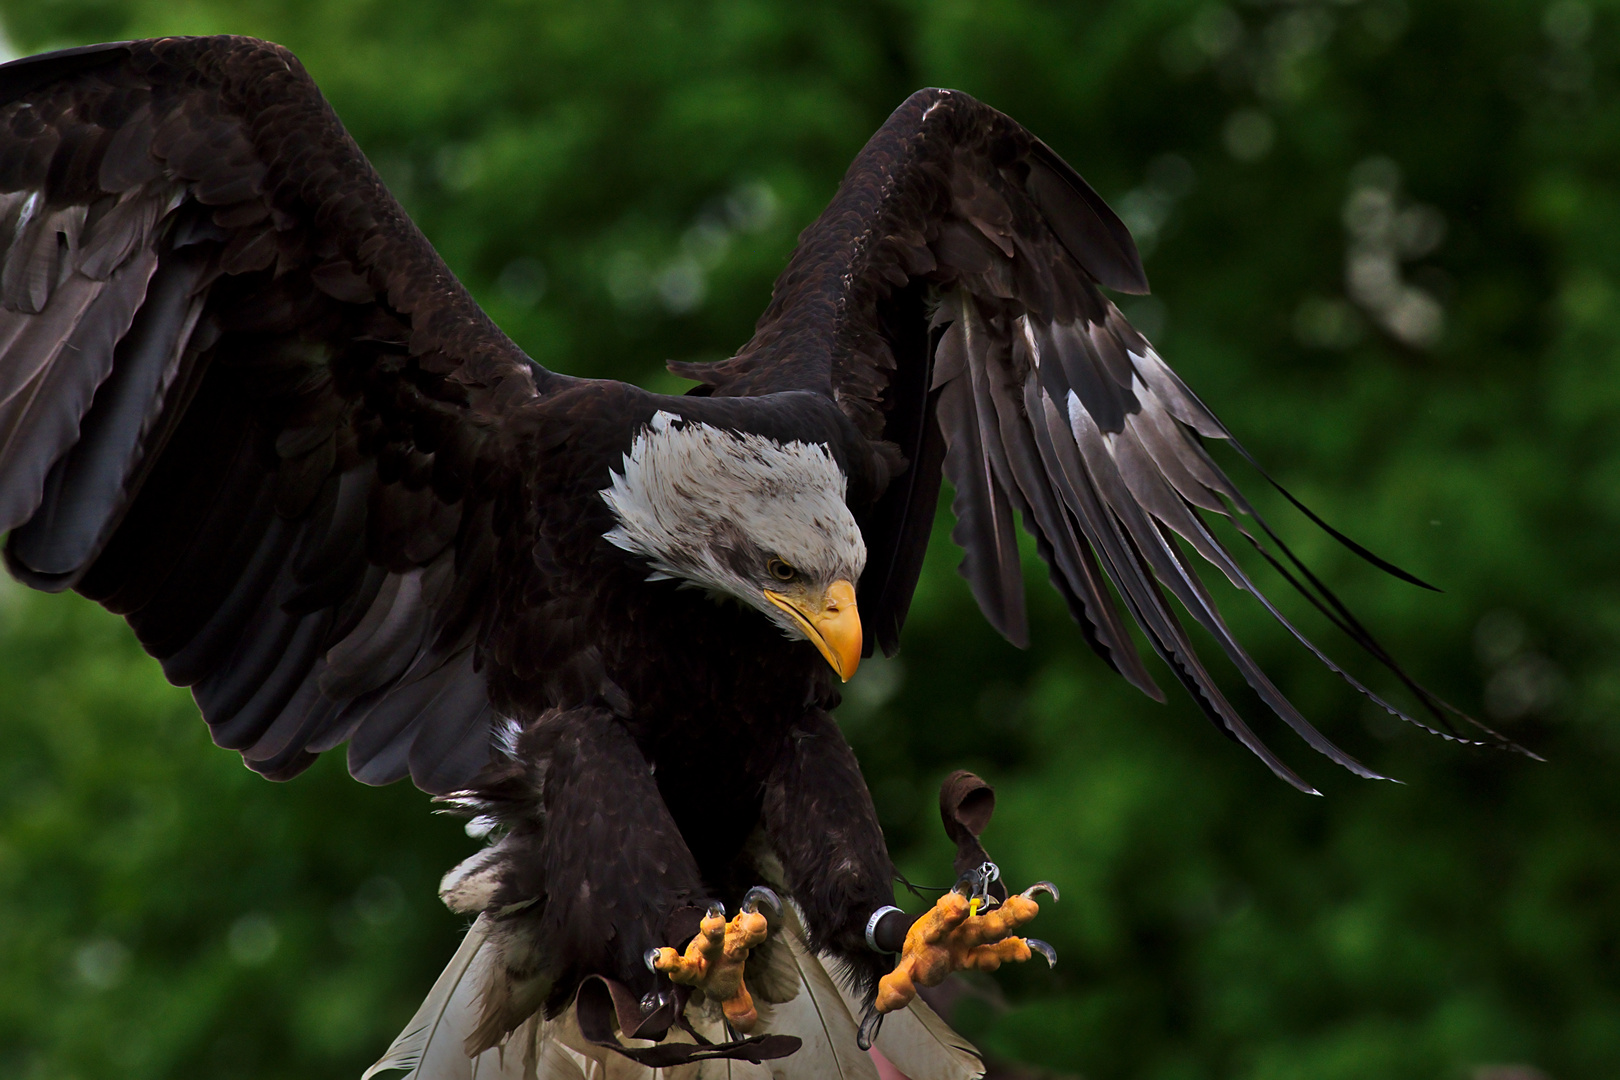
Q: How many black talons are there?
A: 8